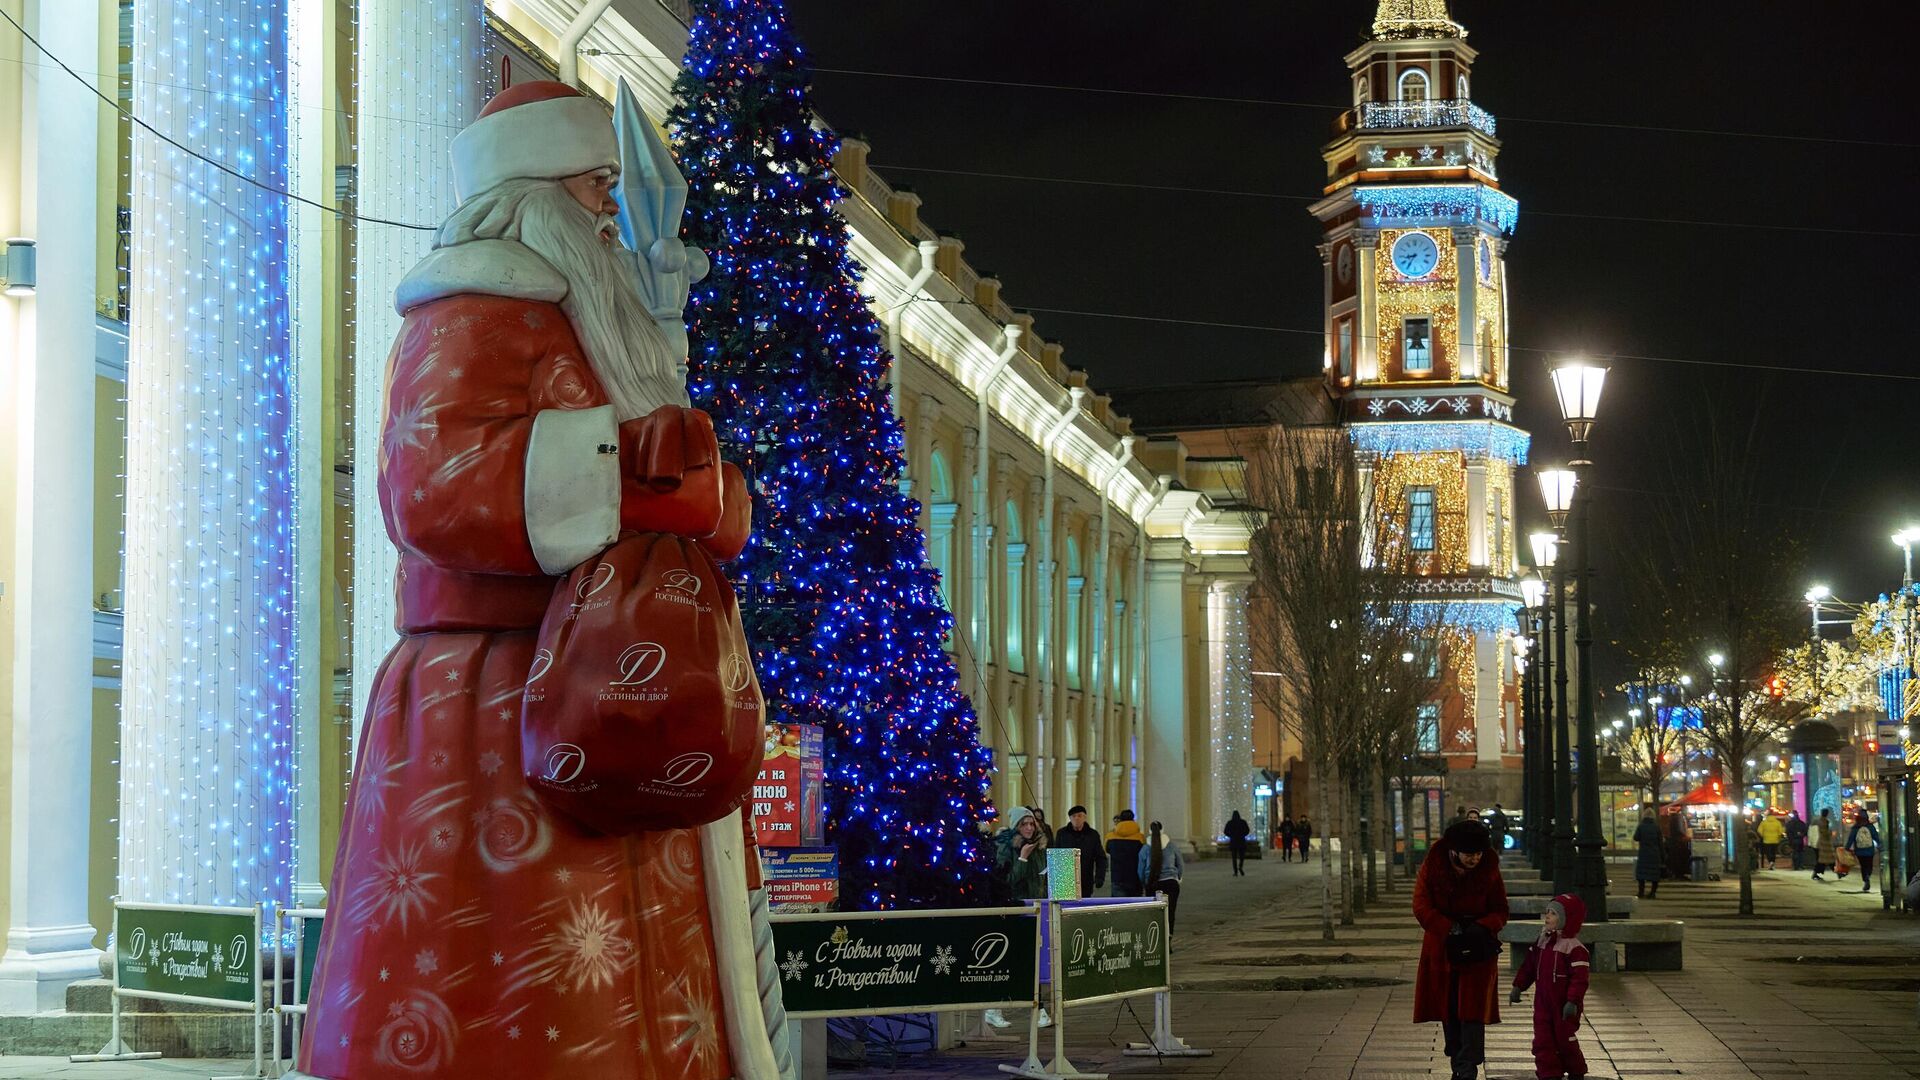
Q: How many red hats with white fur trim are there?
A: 1